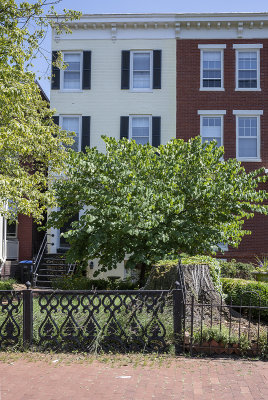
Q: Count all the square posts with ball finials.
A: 2